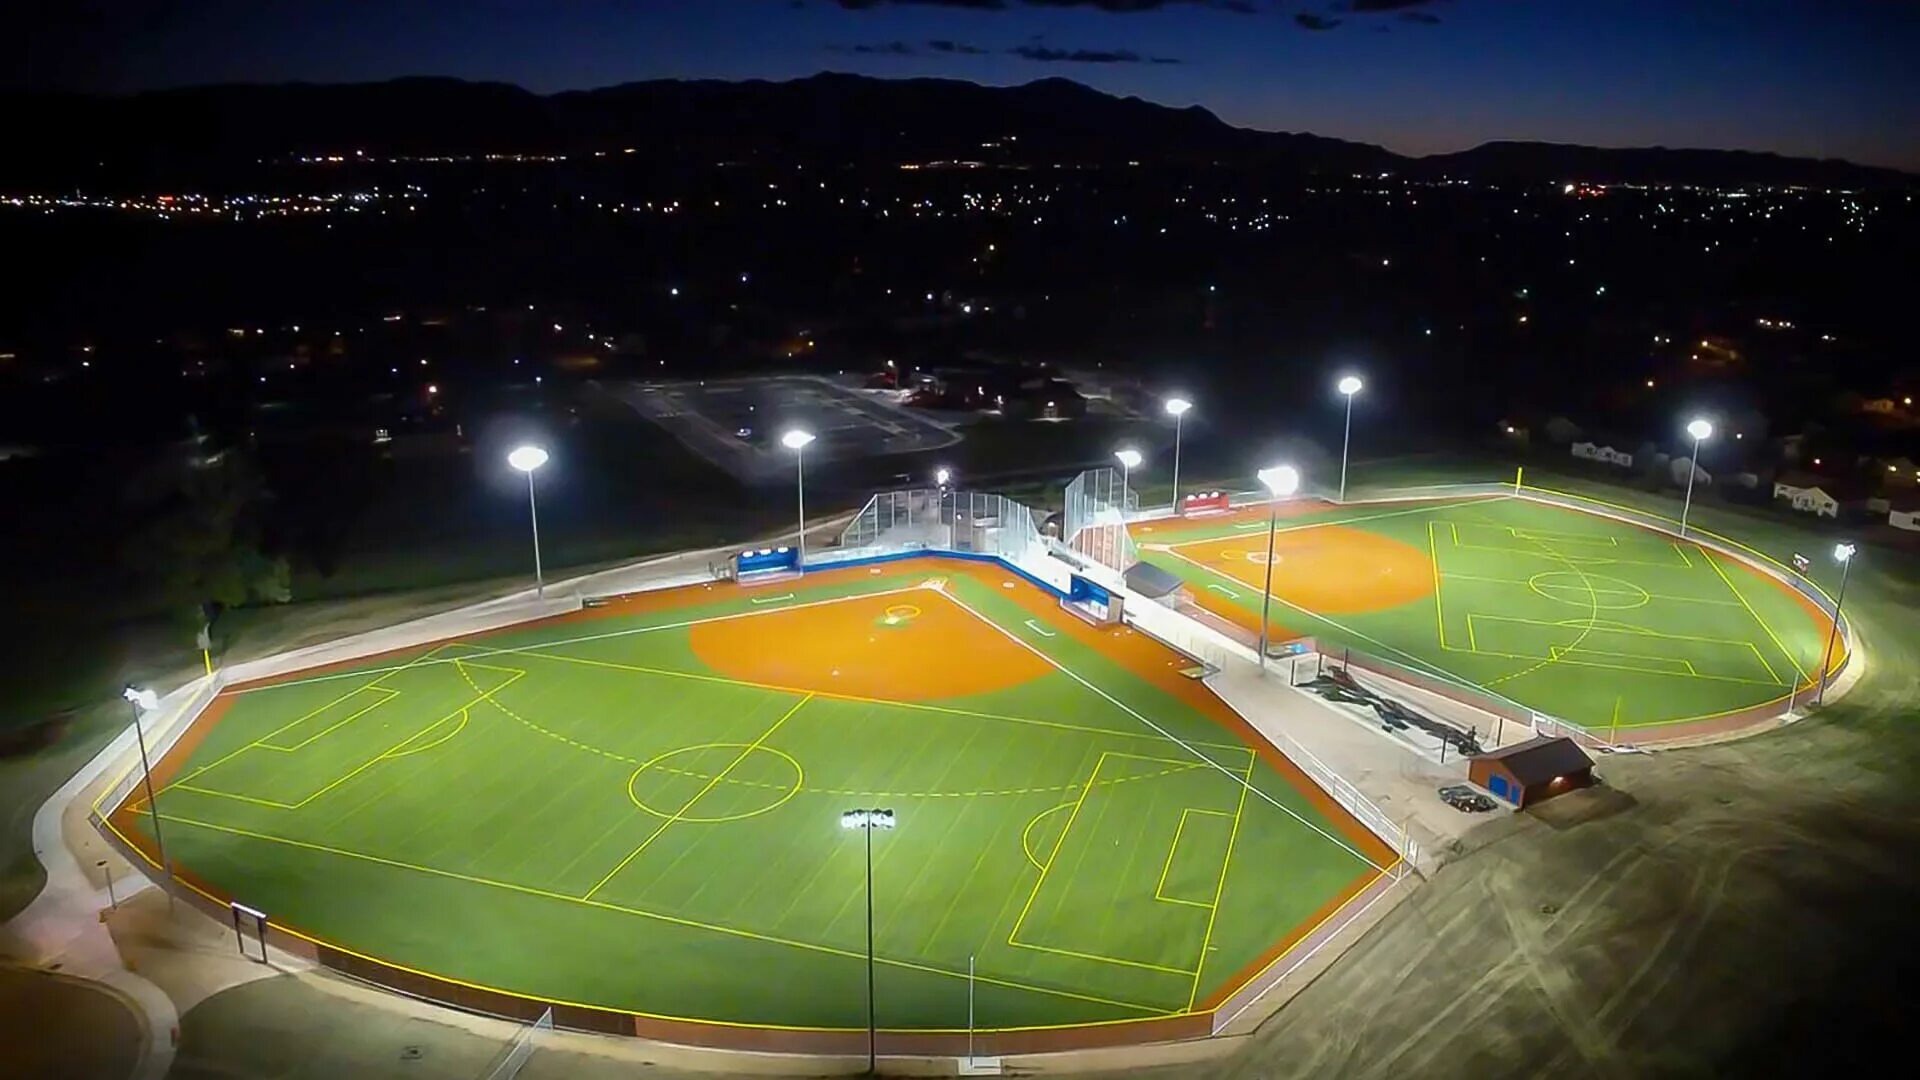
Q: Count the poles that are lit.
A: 11